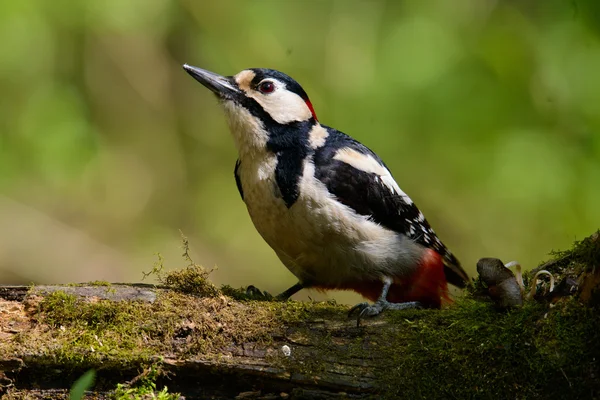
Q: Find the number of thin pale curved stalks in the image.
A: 2